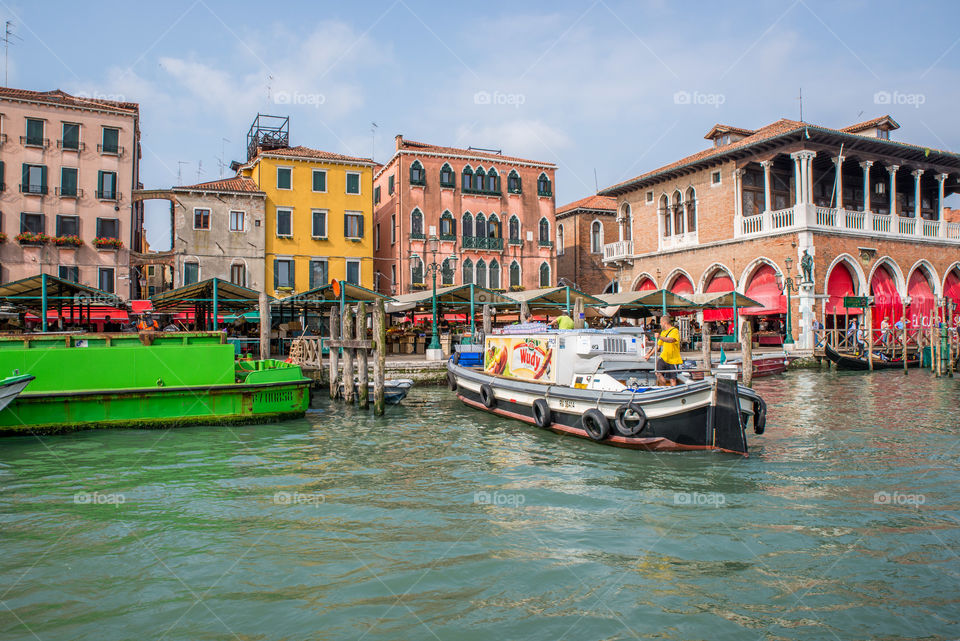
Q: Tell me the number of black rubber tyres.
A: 6